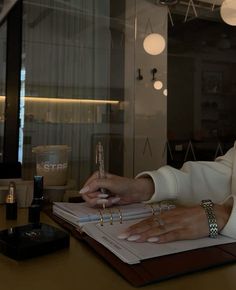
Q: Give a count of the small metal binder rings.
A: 6